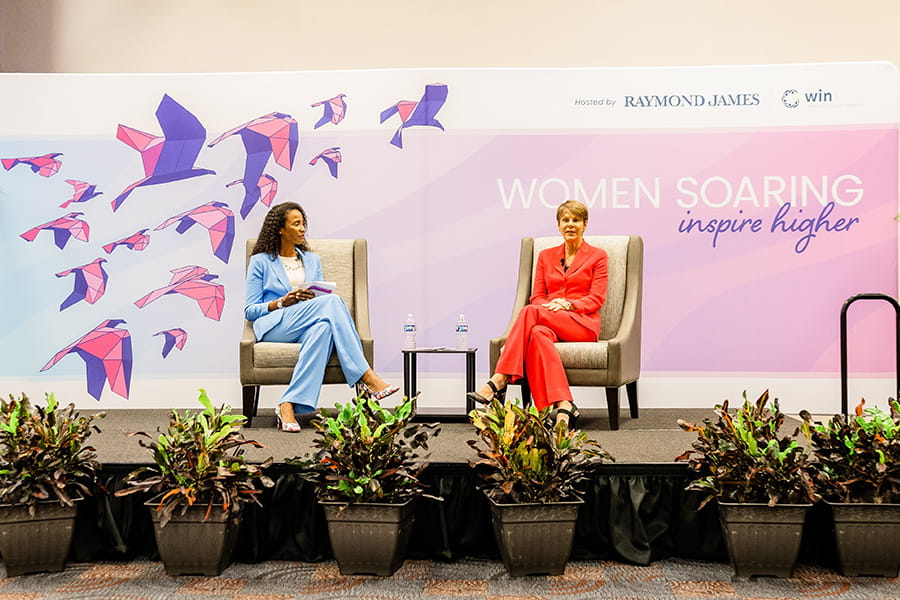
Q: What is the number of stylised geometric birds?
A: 15